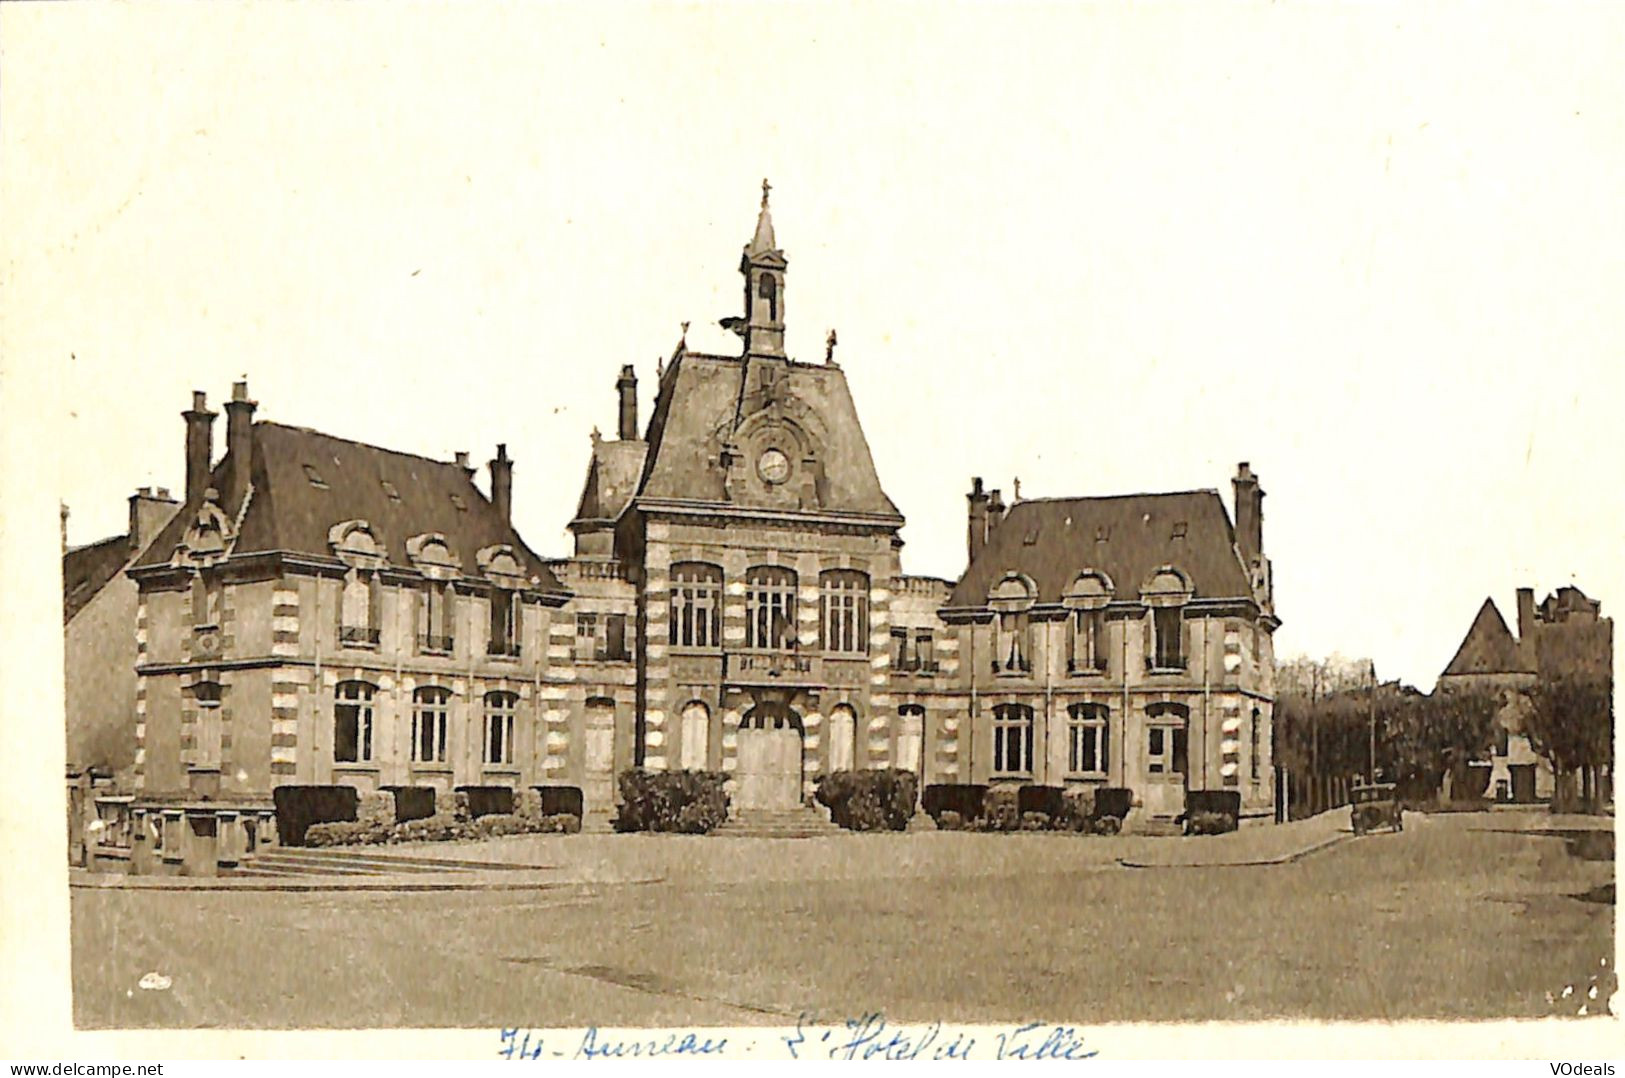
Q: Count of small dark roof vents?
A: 6